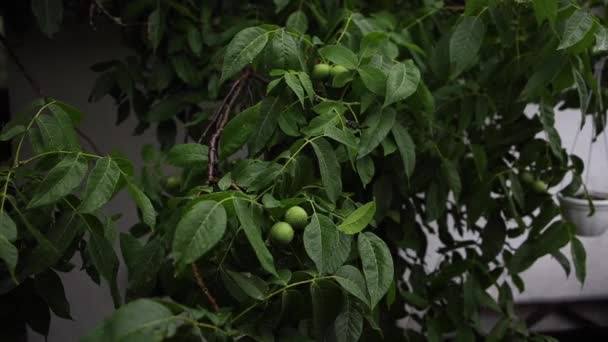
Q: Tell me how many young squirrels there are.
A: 0